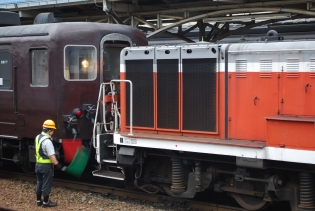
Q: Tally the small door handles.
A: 2